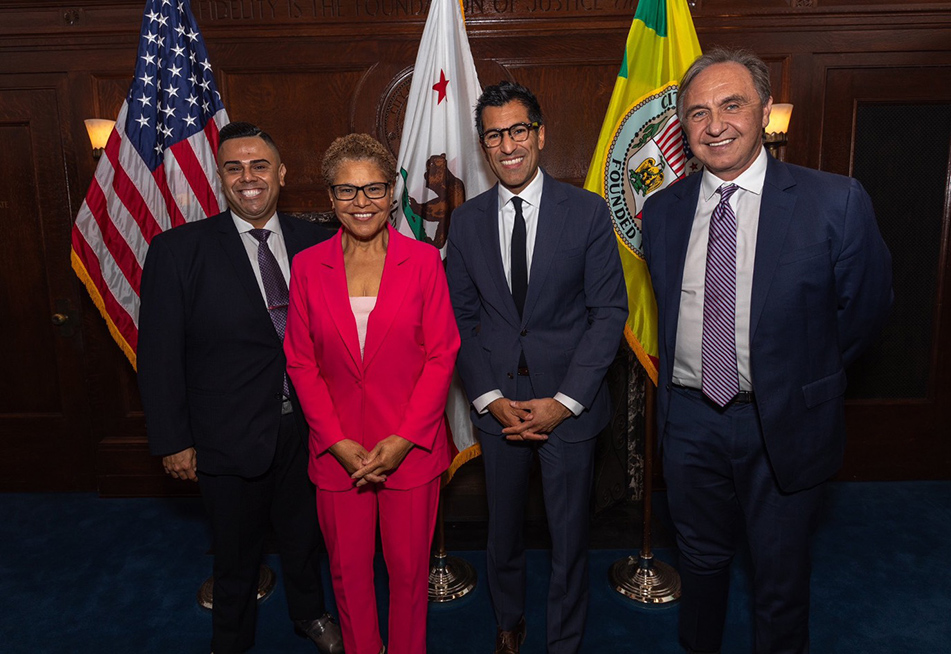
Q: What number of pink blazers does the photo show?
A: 1